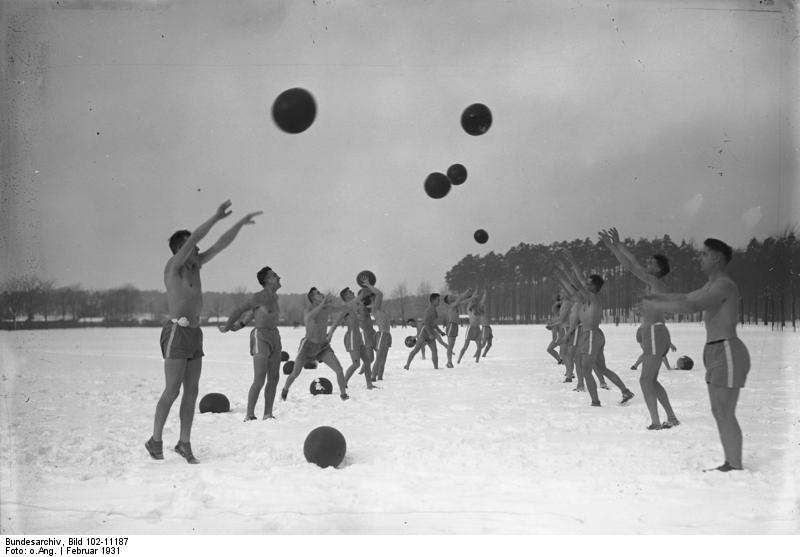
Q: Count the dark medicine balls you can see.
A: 14